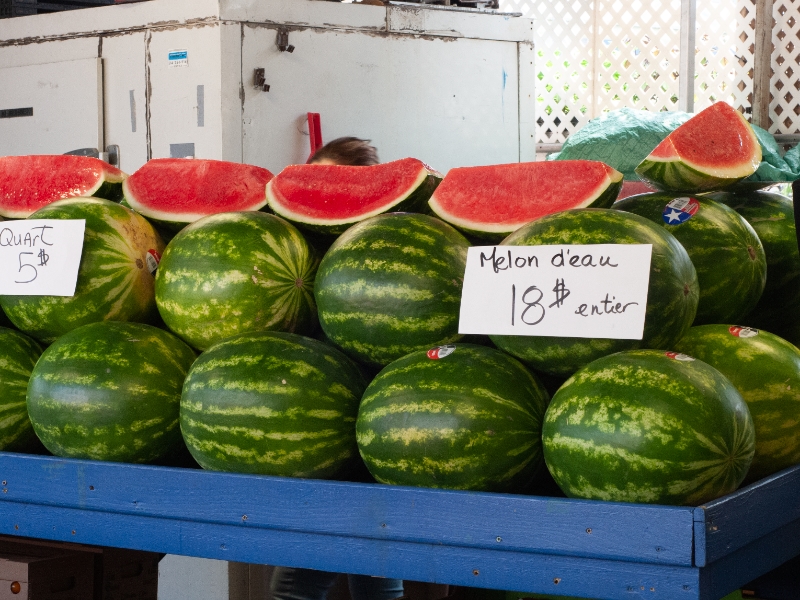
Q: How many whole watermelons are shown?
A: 12